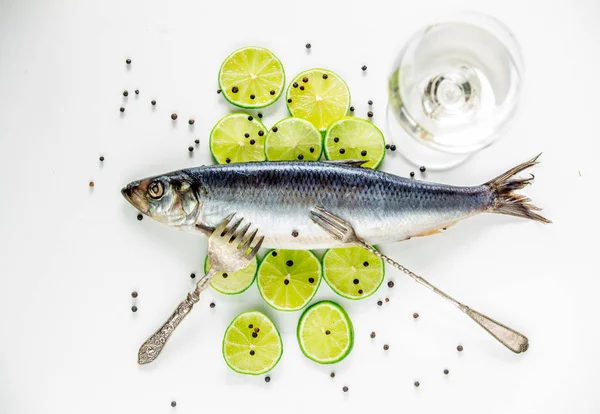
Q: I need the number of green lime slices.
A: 10